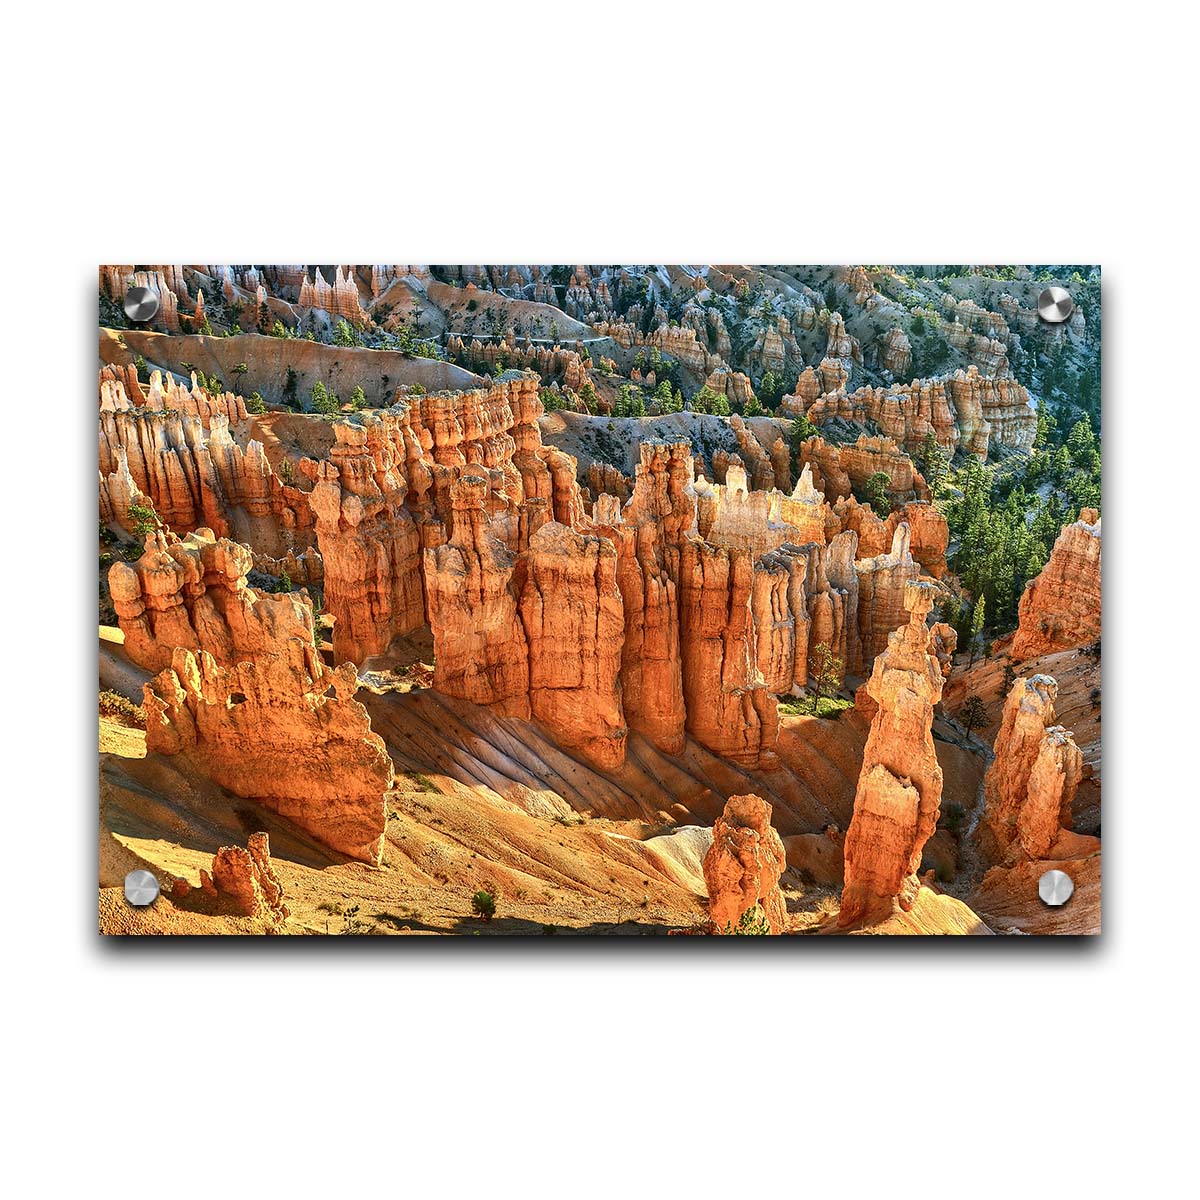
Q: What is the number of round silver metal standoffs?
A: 4